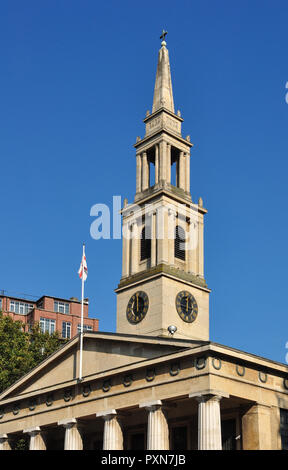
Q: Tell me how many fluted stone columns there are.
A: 6